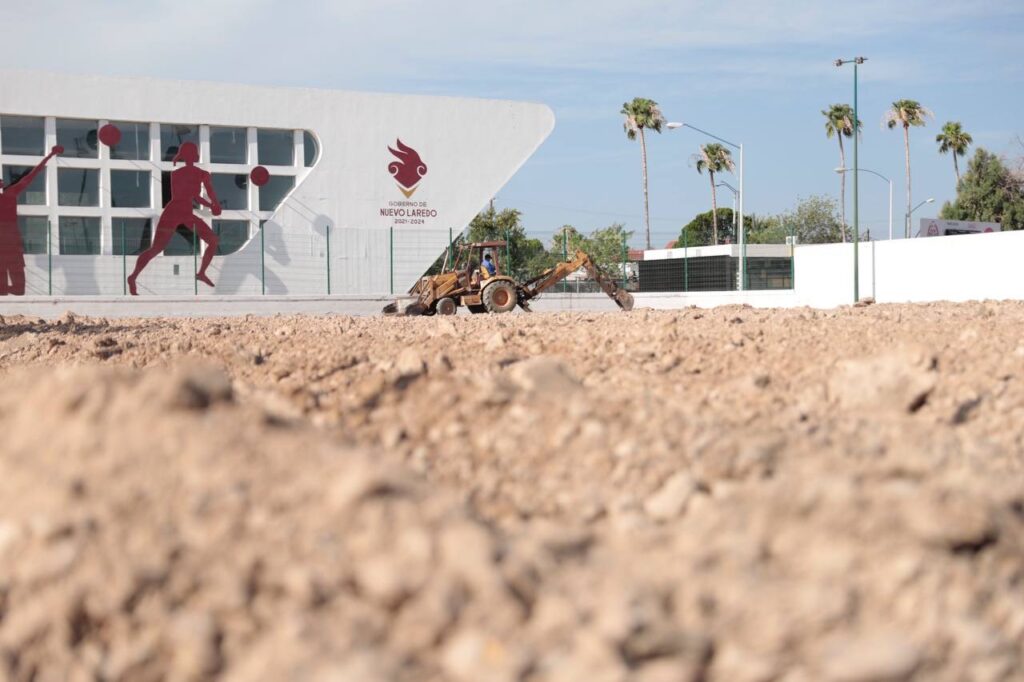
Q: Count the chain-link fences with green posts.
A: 1